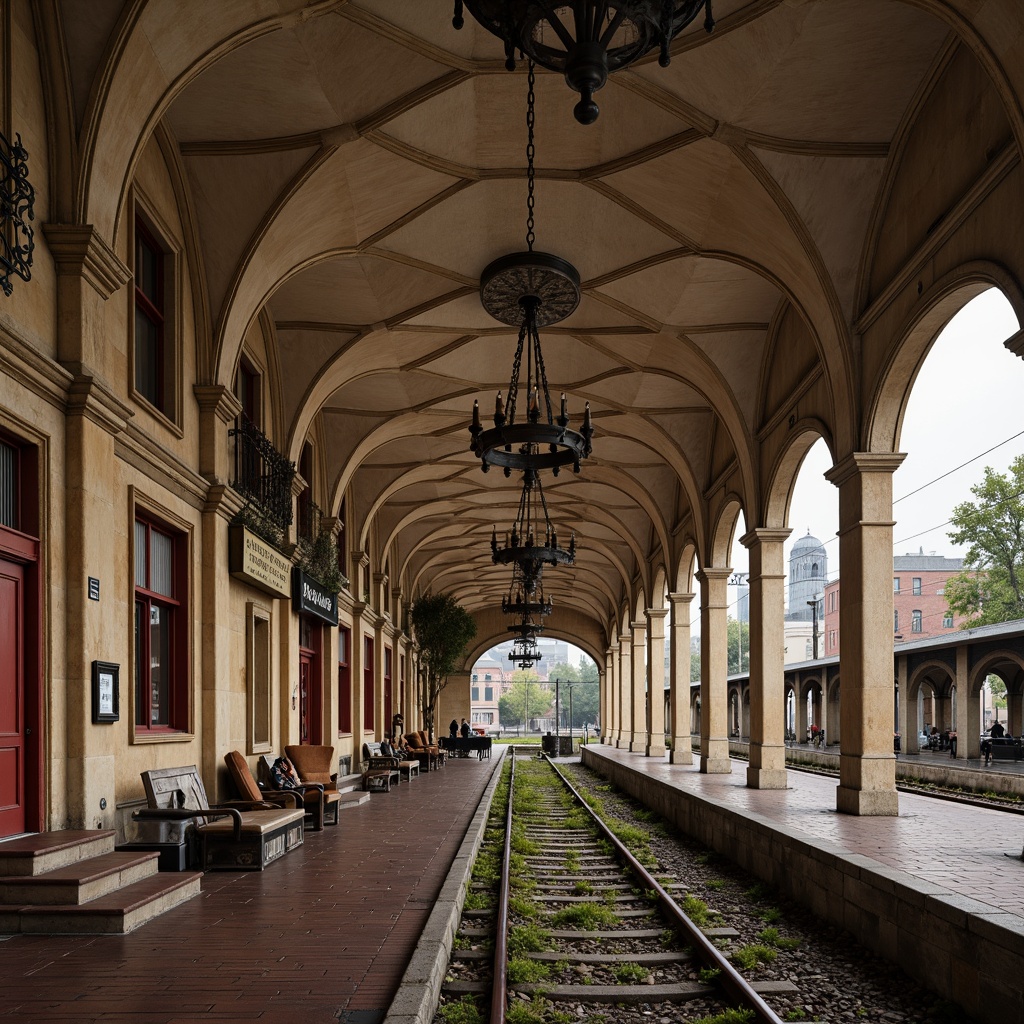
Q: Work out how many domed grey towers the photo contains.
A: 1